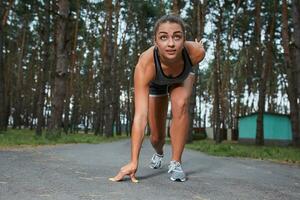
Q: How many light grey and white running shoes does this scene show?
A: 2